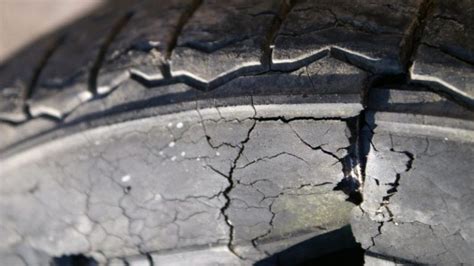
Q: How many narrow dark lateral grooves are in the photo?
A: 5